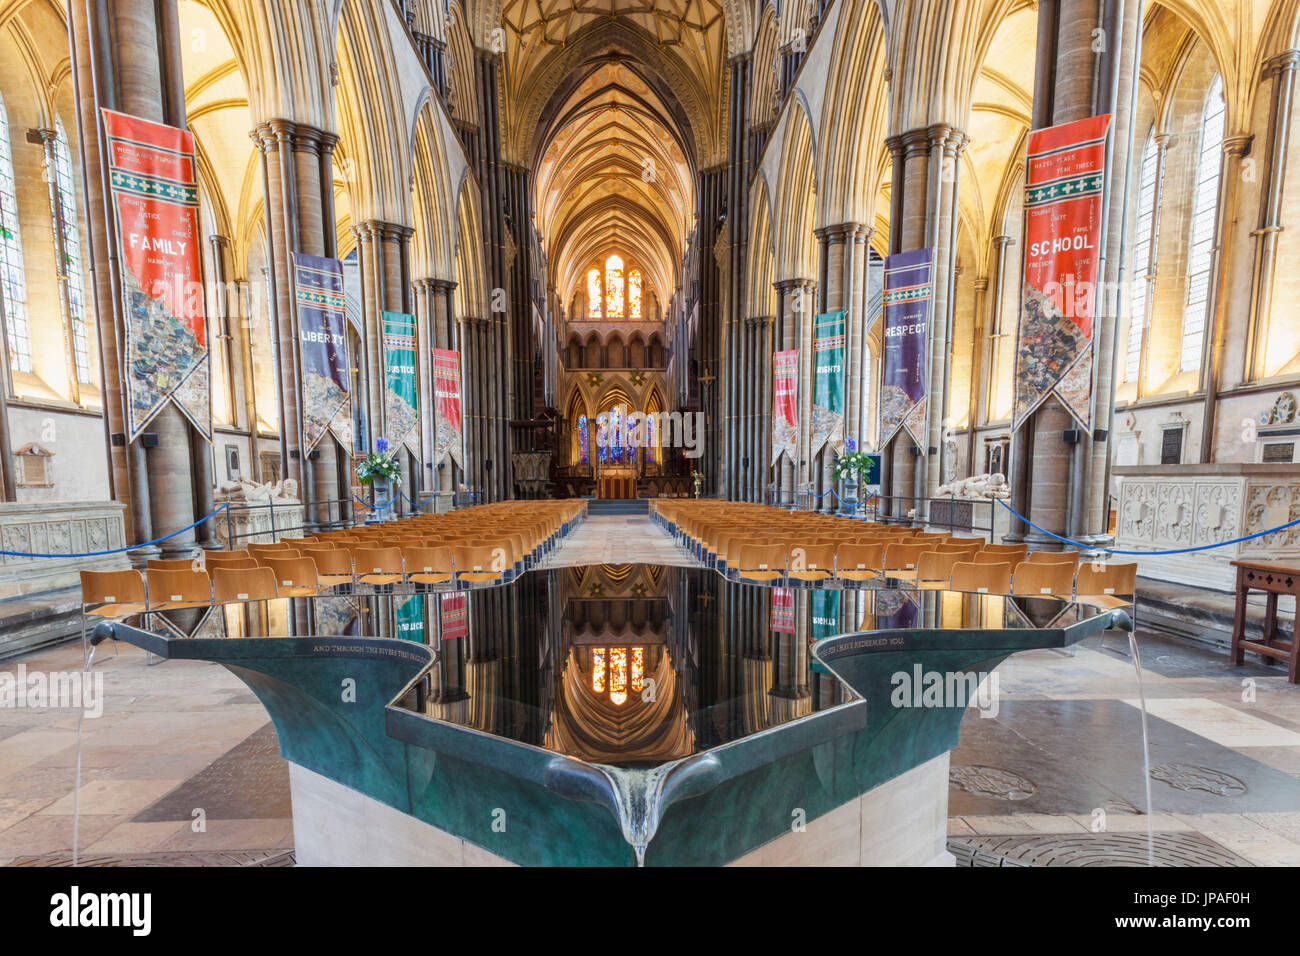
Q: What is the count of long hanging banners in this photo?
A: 8